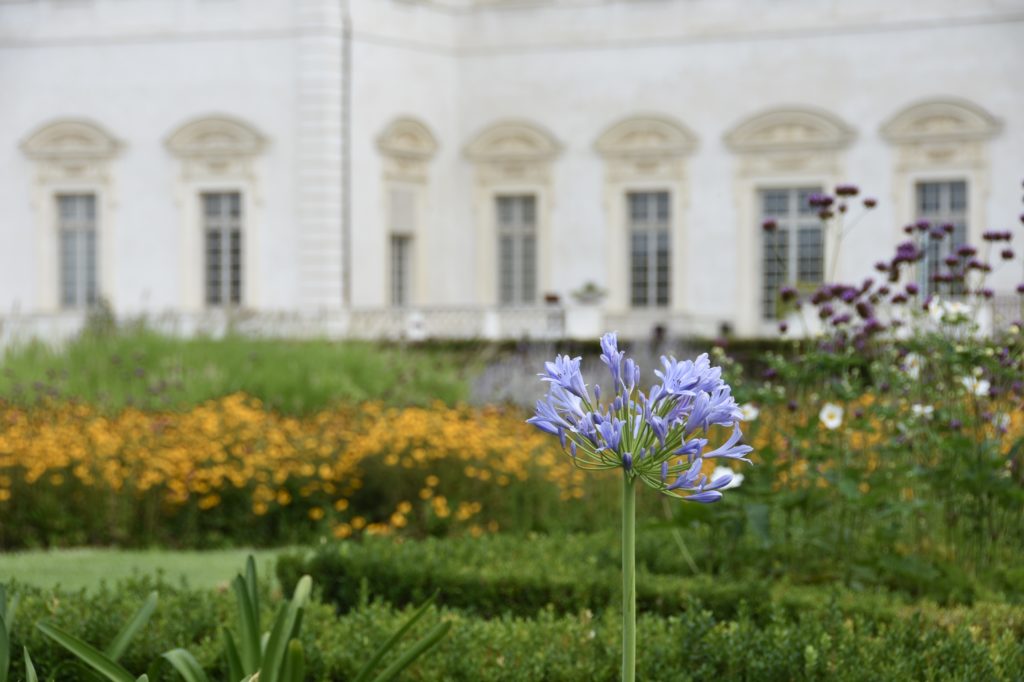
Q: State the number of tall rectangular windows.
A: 7